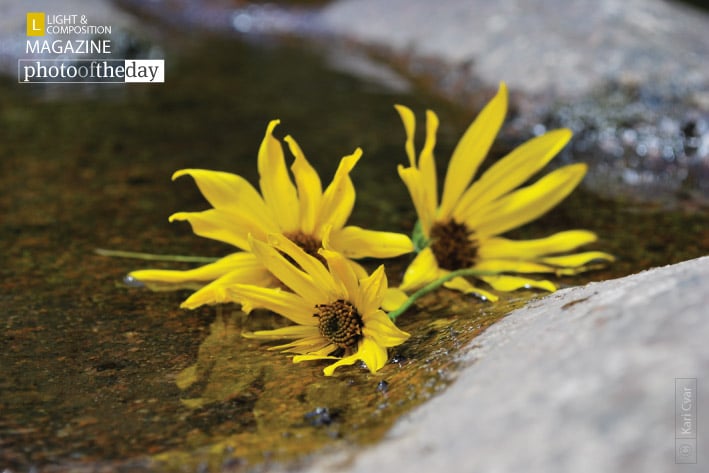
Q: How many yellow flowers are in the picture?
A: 3